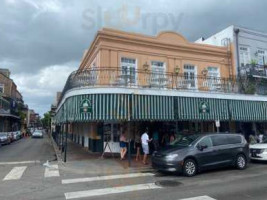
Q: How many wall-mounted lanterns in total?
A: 3